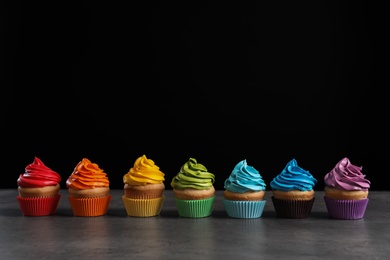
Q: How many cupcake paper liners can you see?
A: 7